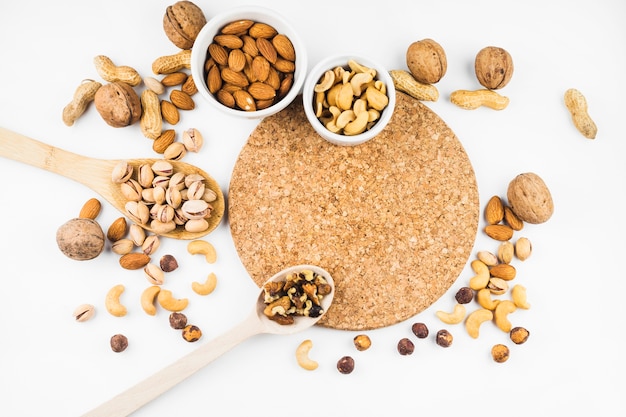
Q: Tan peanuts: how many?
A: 7